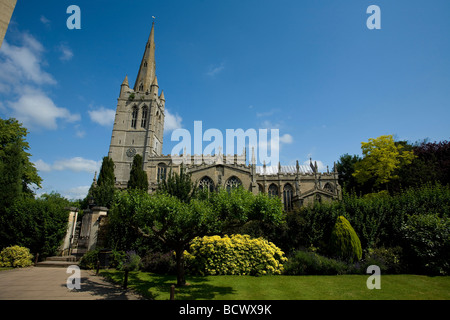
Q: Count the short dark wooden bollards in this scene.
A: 4